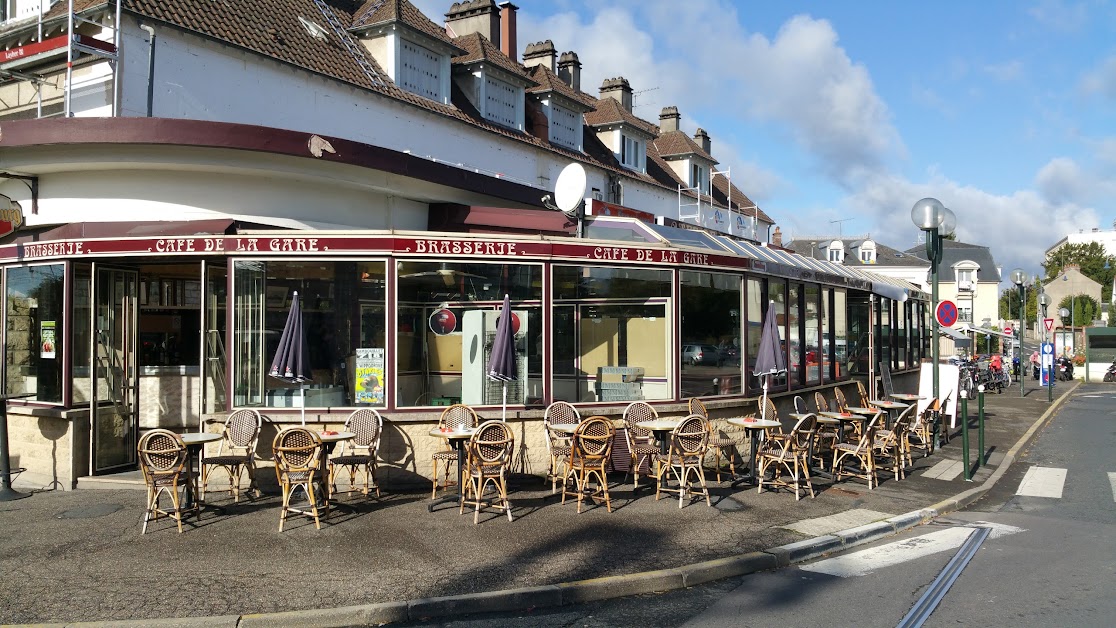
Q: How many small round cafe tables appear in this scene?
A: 11